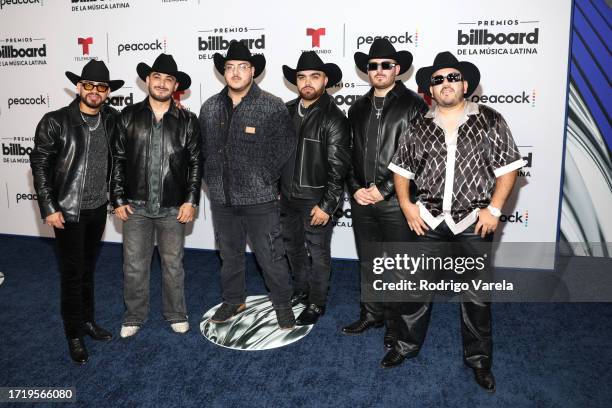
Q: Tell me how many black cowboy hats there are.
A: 6